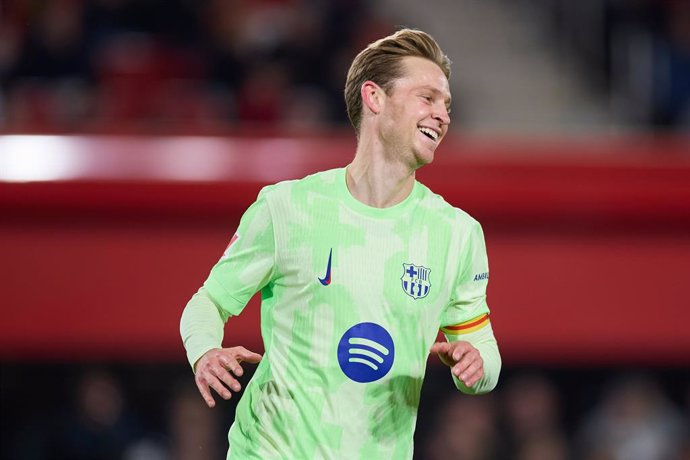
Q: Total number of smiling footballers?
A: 1